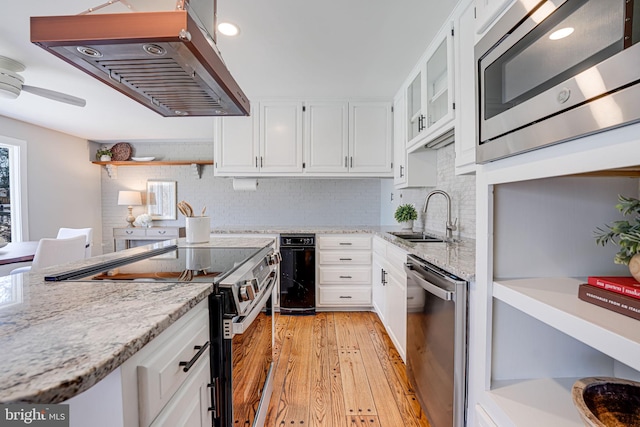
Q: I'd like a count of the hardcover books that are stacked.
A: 2